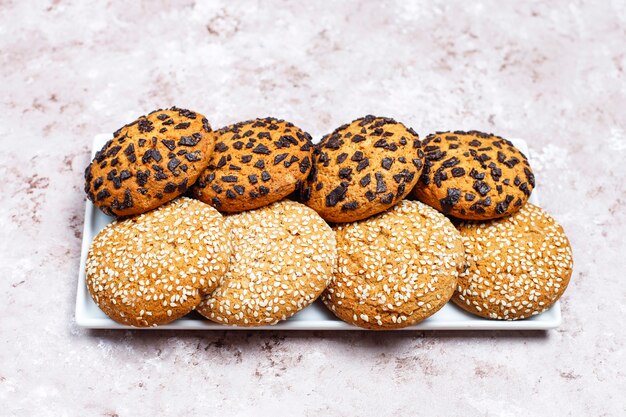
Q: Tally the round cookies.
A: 8